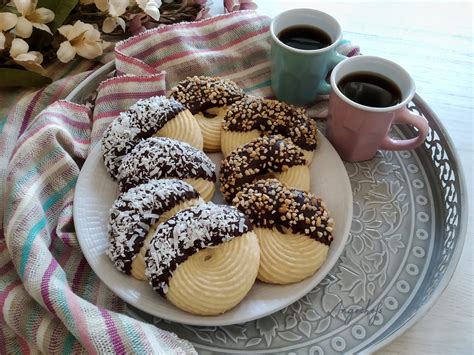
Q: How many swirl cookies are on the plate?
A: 8